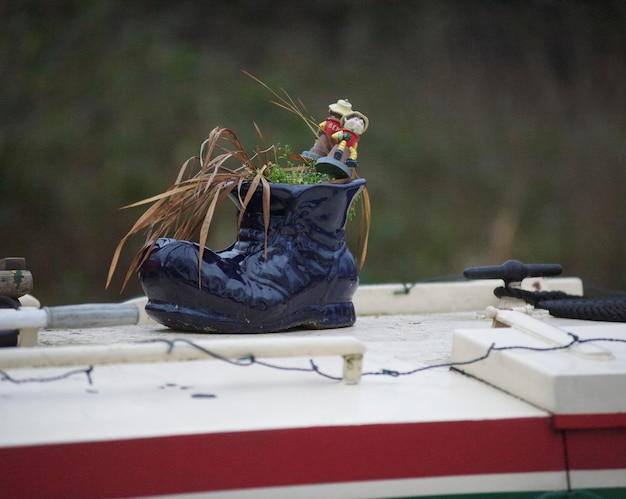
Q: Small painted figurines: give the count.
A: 2